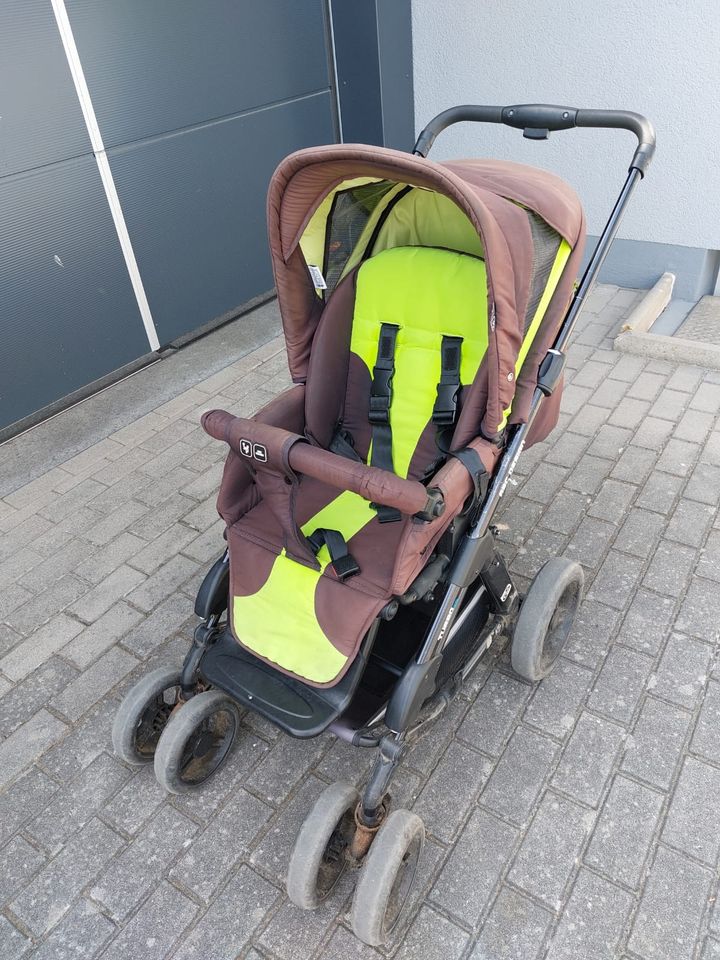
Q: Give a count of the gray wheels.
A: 5